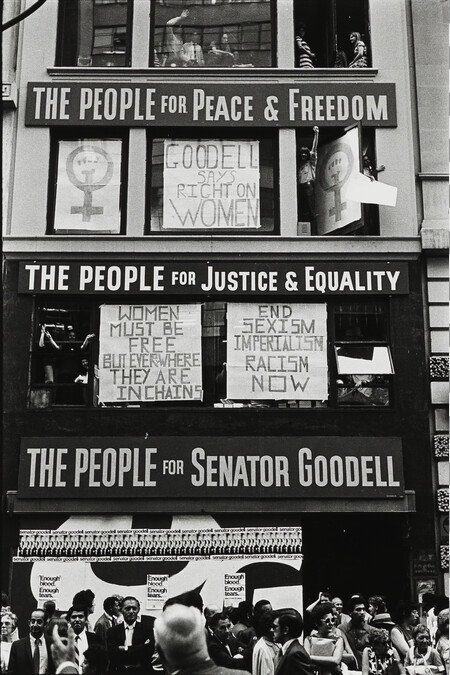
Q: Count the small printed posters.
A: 3